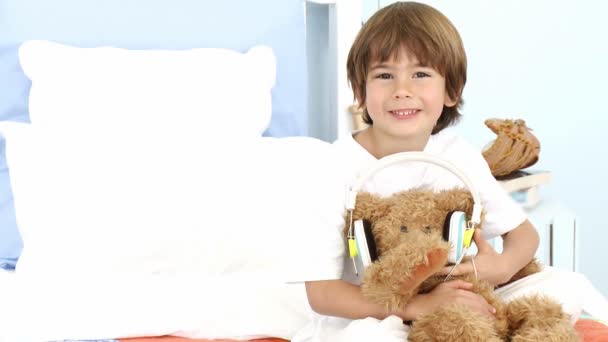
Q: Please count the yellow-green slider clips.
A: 2